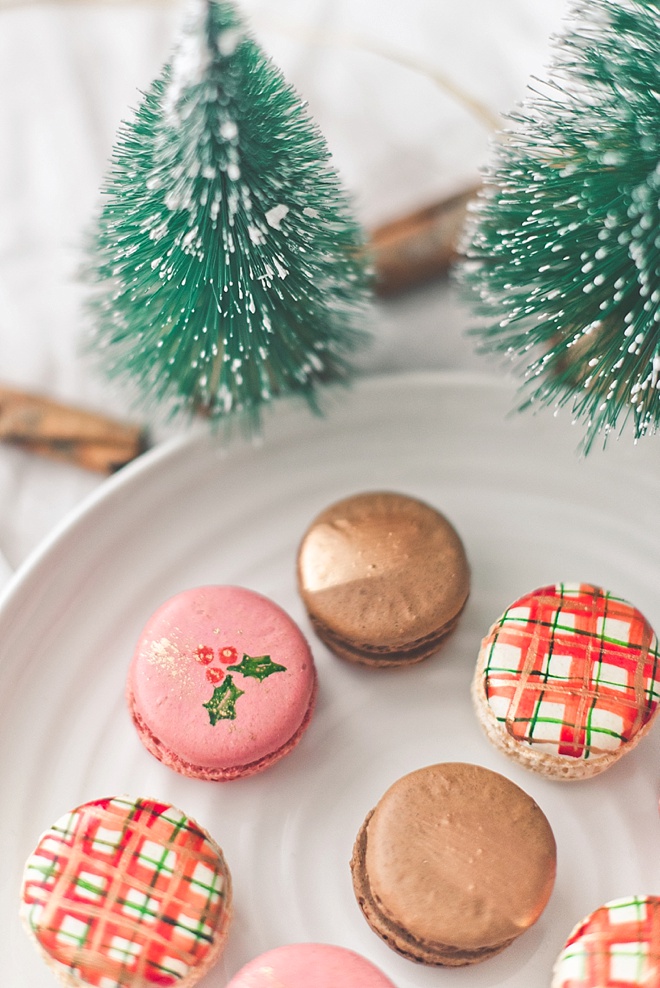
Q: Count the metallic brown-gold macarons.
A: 2